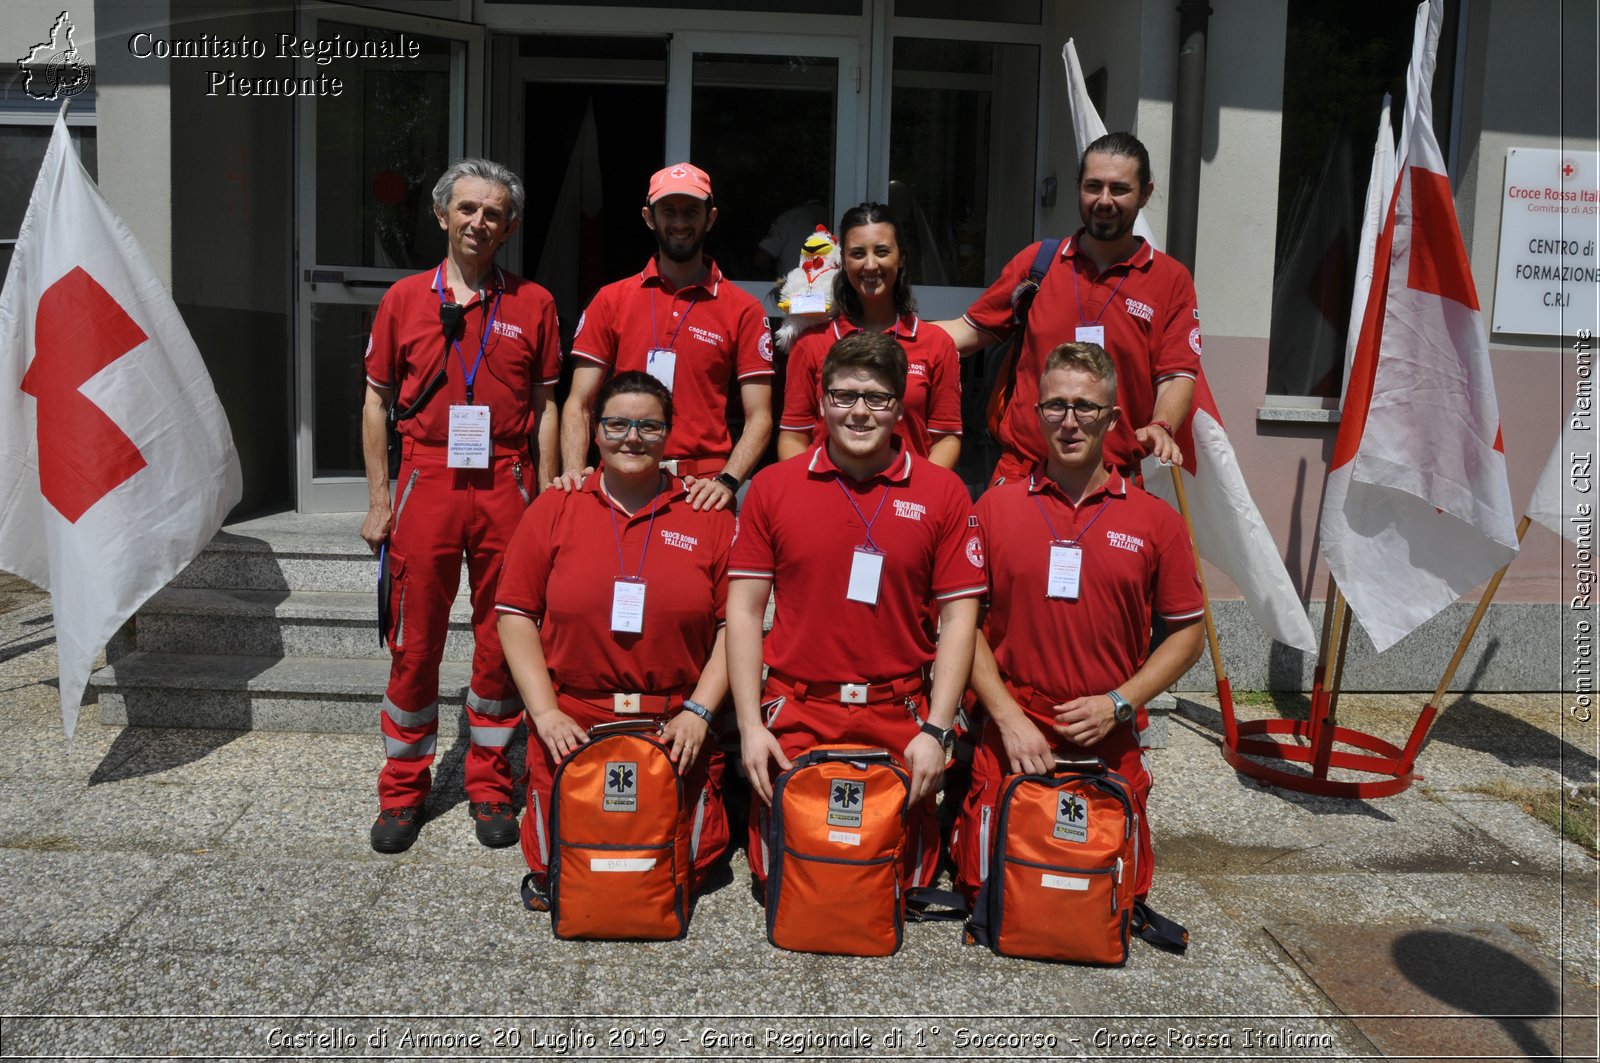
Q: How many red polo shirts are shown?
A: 7